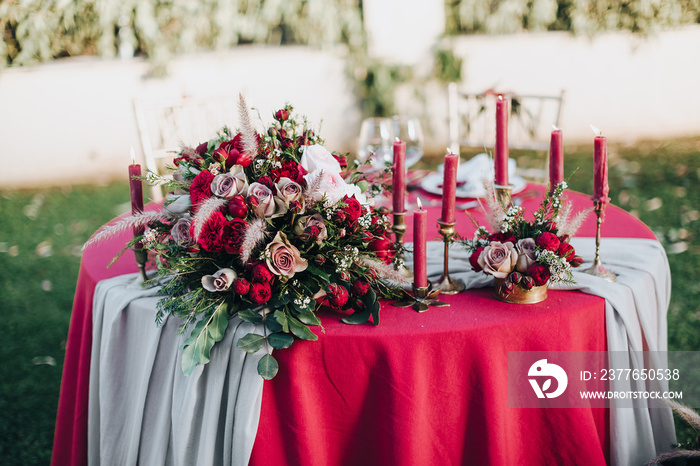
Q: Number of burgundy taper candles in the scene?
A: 7